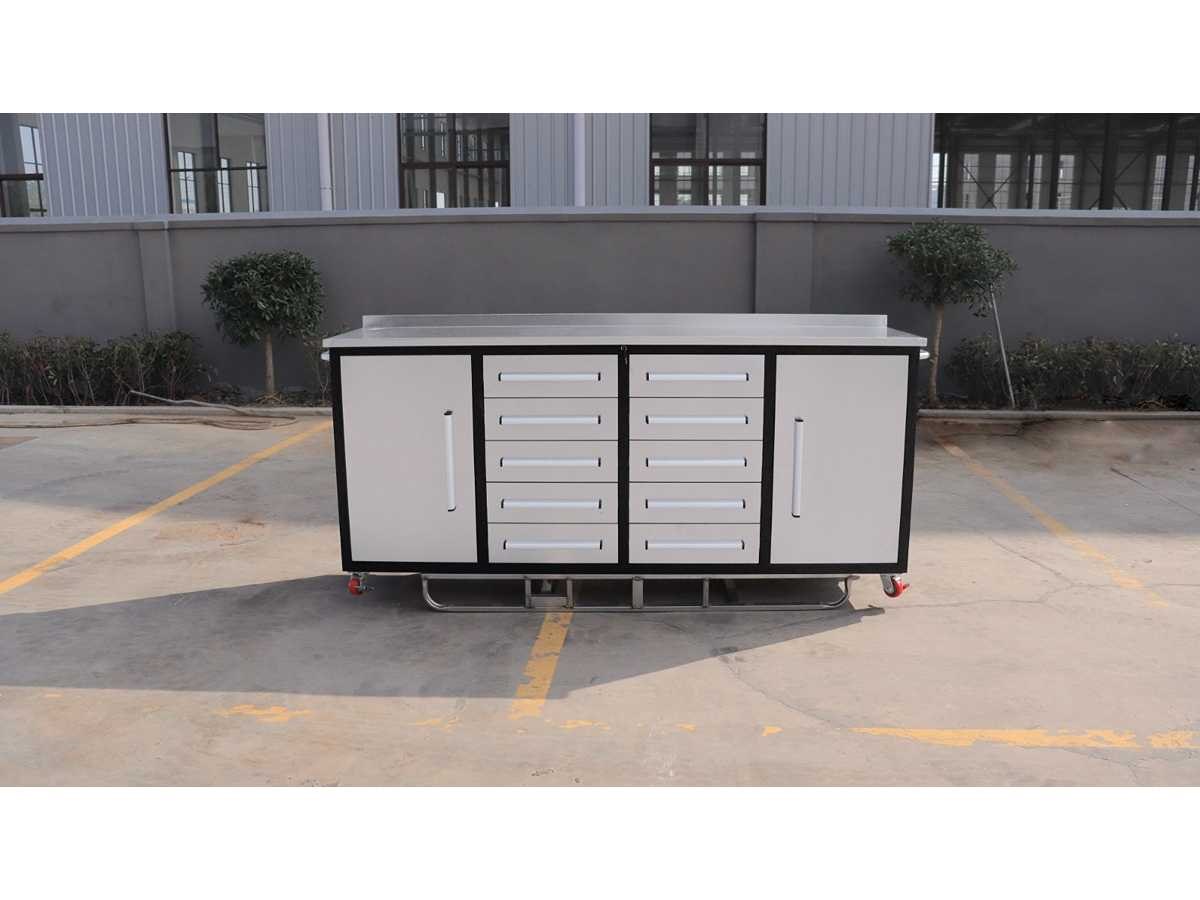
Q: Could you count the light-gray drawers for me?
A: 10